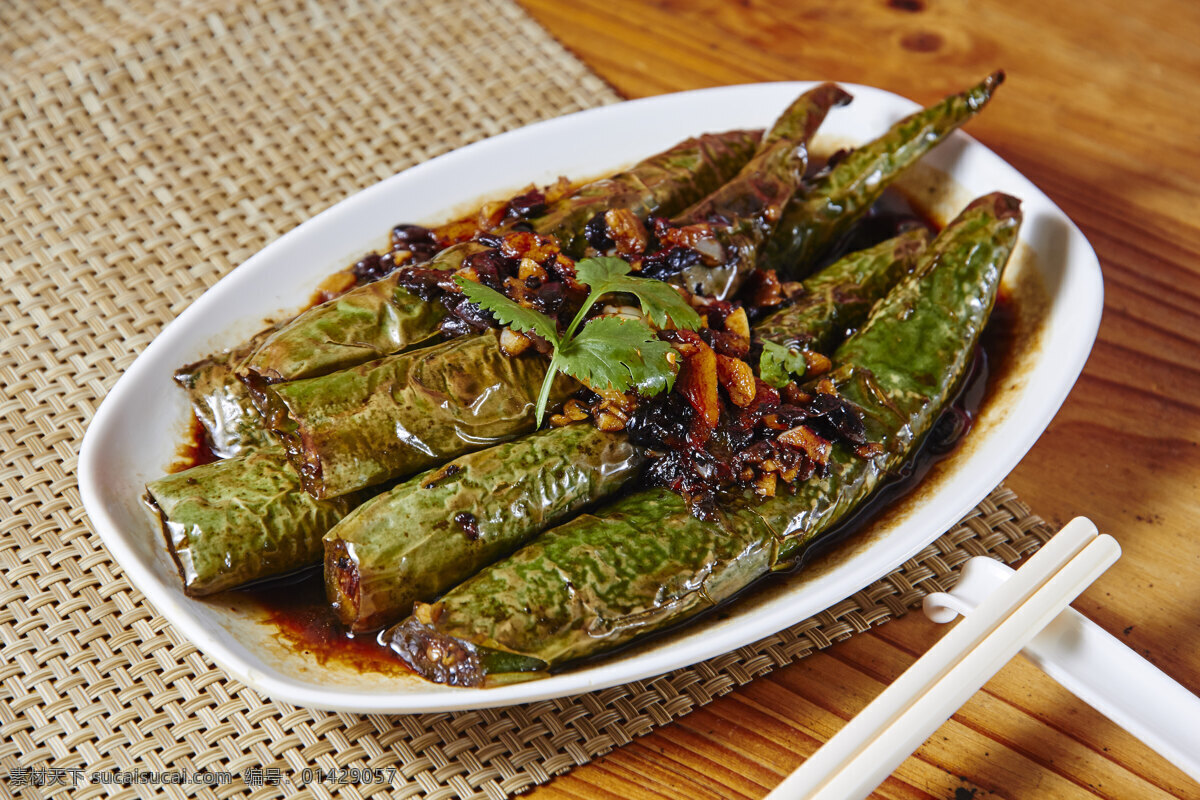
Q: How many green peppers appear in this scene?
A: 6